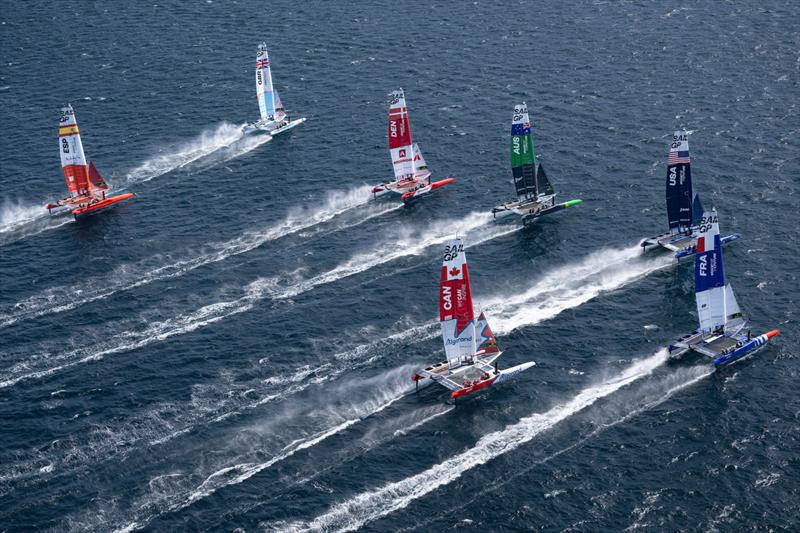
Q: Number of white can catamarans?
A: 1